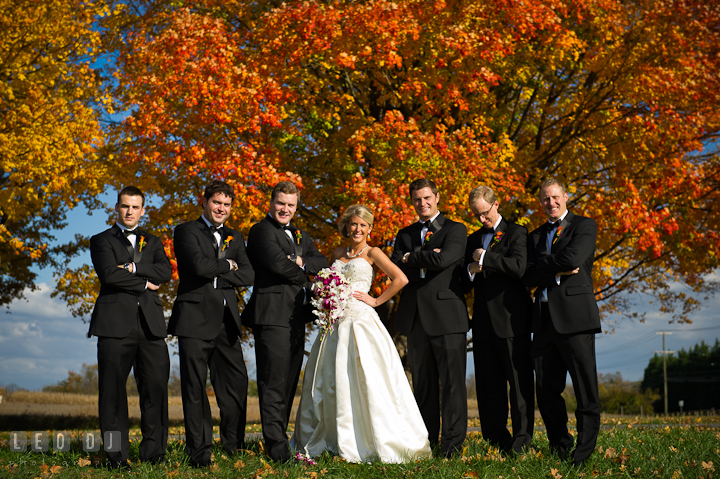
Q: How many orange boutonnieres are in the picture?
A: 6